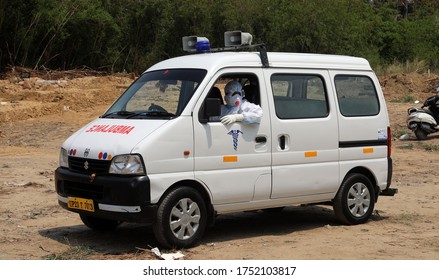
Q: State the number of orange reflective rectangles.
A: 3